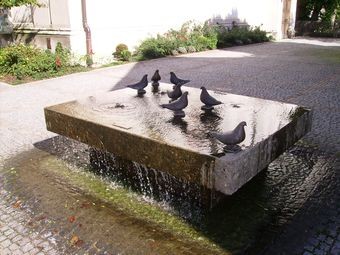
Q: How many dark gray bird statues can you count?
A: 7